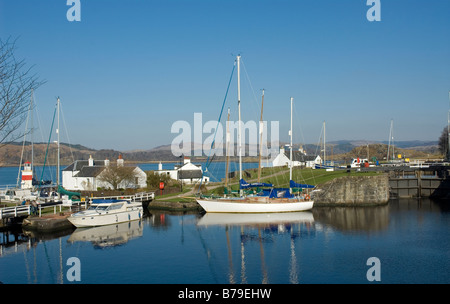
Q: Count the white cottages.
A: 3